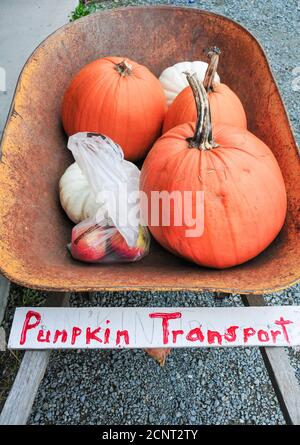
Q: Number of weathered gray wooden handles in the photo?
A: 2